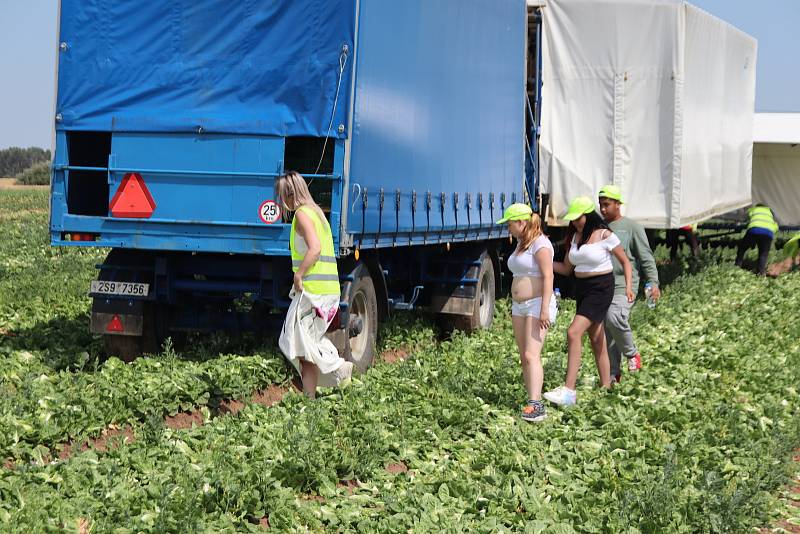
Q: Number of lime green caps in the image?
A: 3